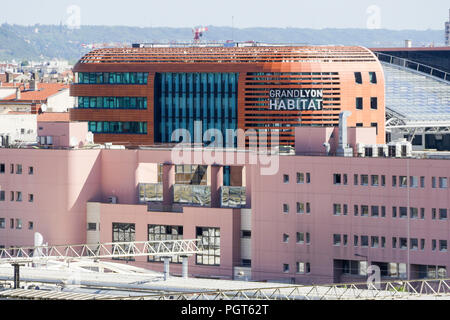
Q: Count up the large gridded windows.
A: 3